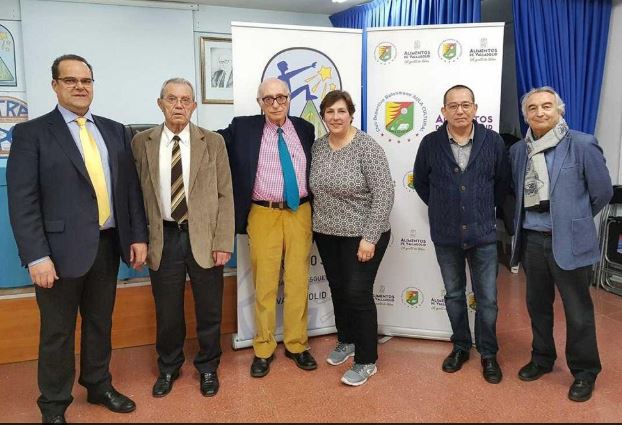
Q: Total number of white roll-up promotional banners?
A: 2